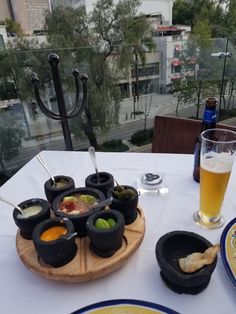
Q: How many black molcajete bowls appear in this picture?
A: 8